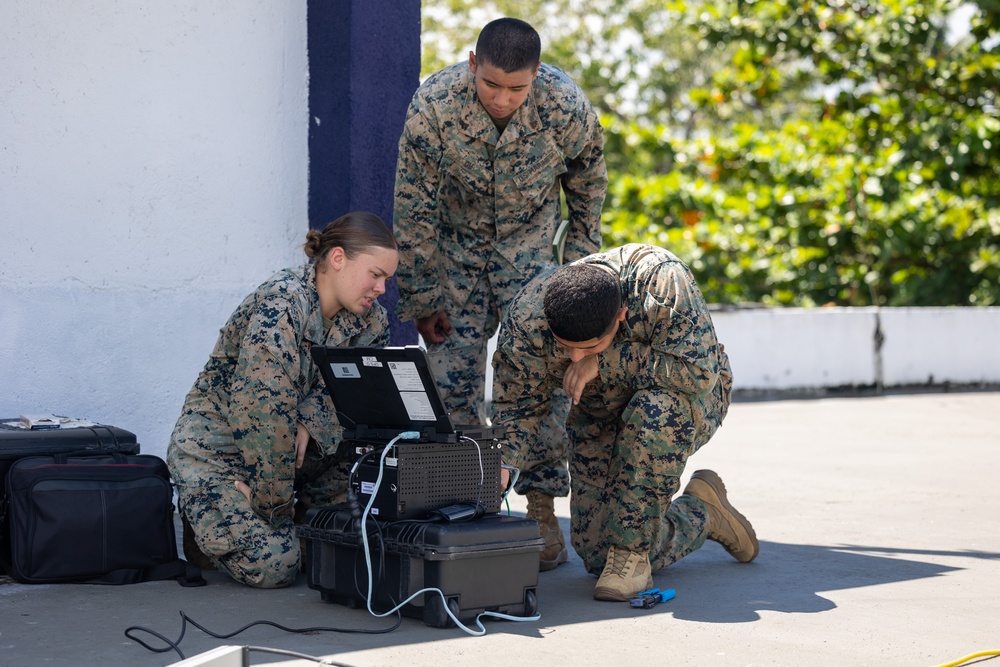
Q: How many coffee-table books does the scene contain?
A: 0